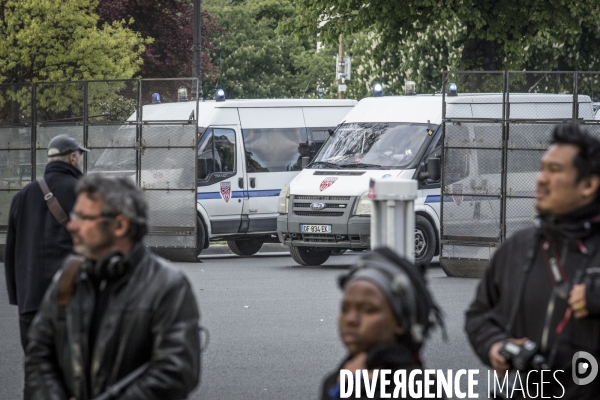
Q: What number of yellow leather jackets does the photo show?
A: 0